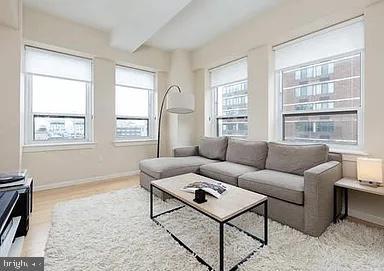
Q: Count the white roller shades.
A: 4